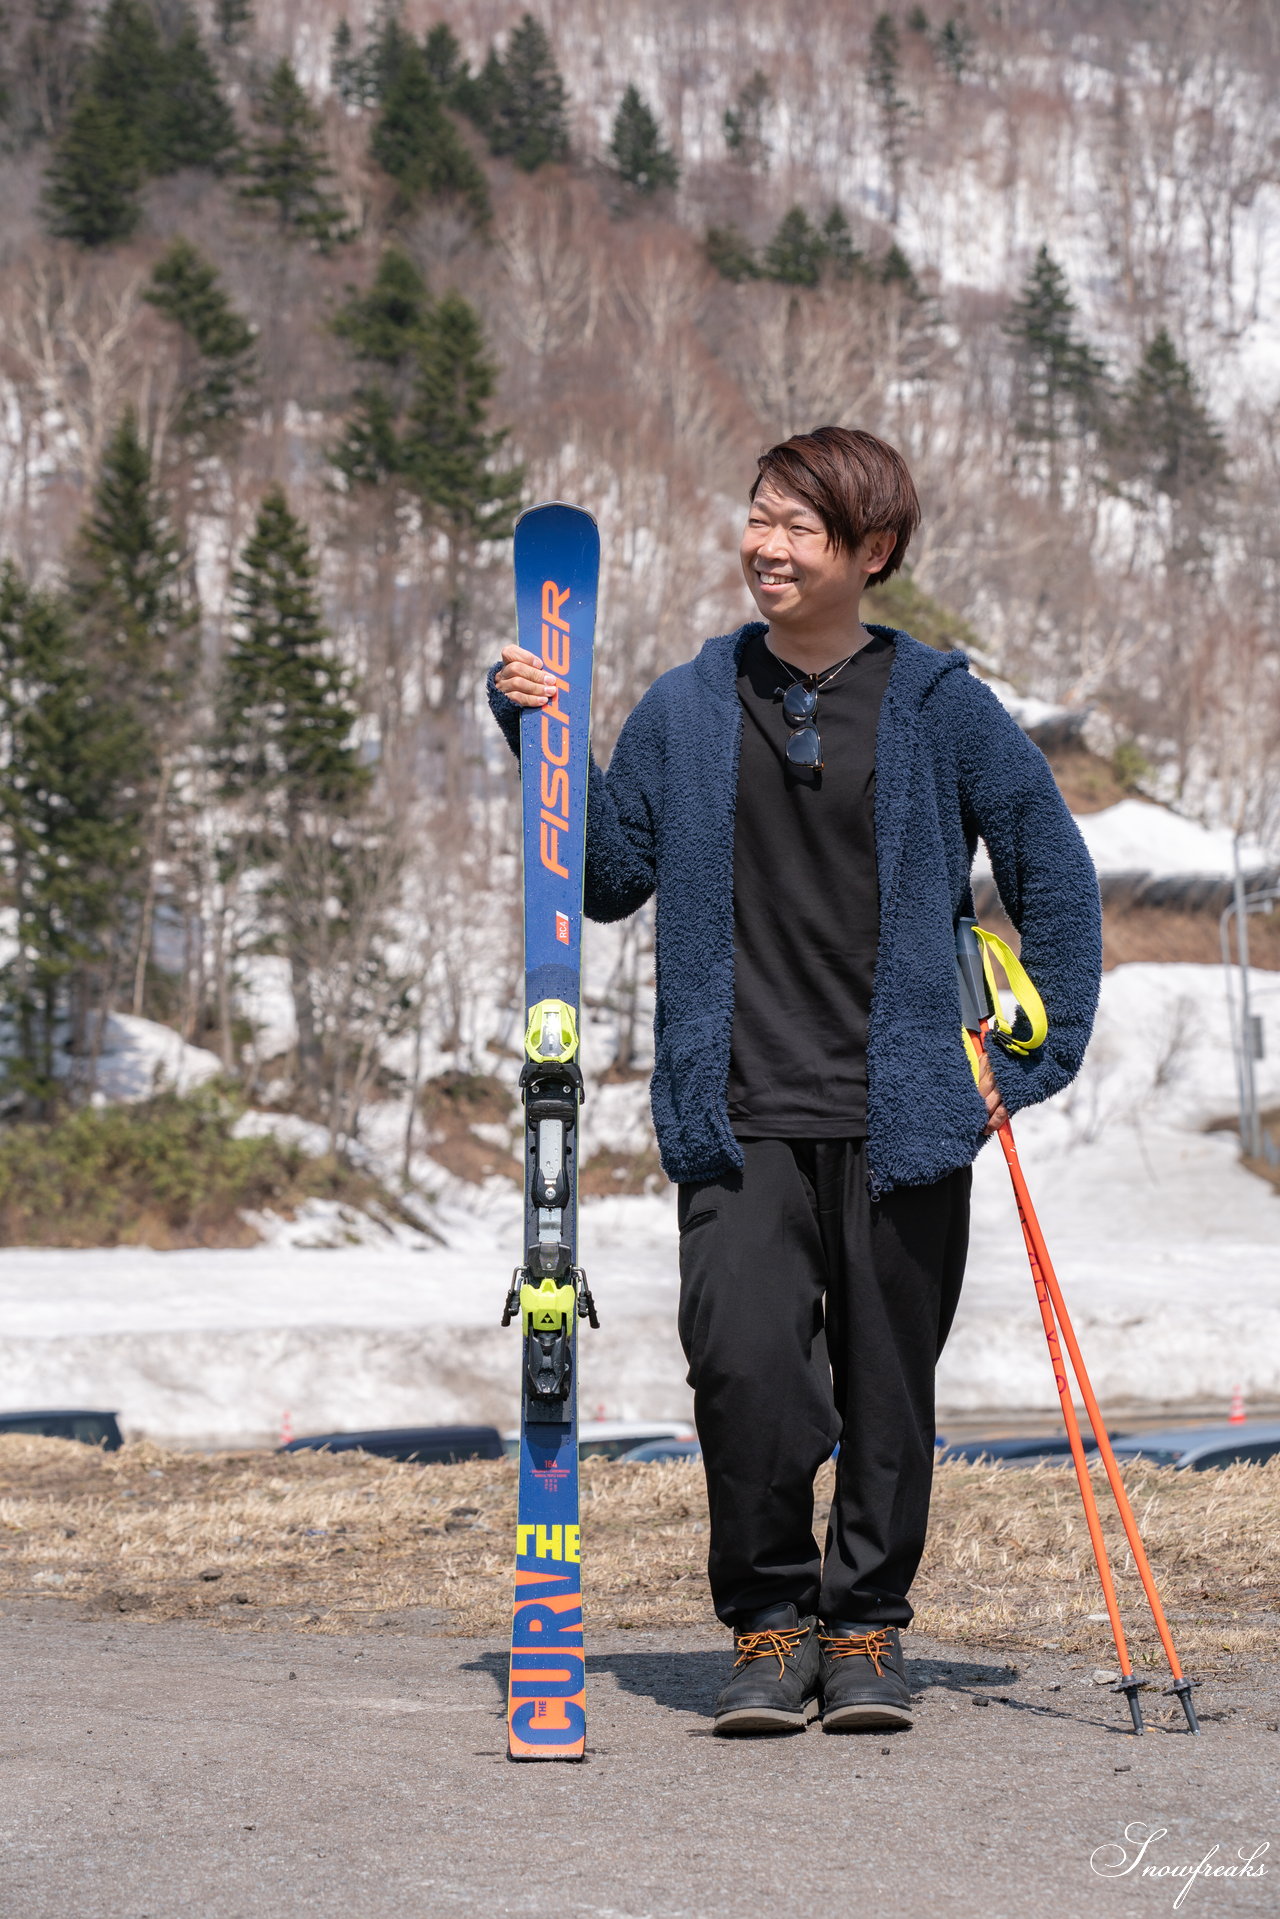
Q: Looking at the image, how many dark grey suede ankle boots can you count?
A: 2